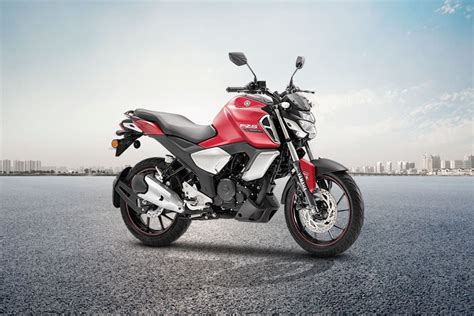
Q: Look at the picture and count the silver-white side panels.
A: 2